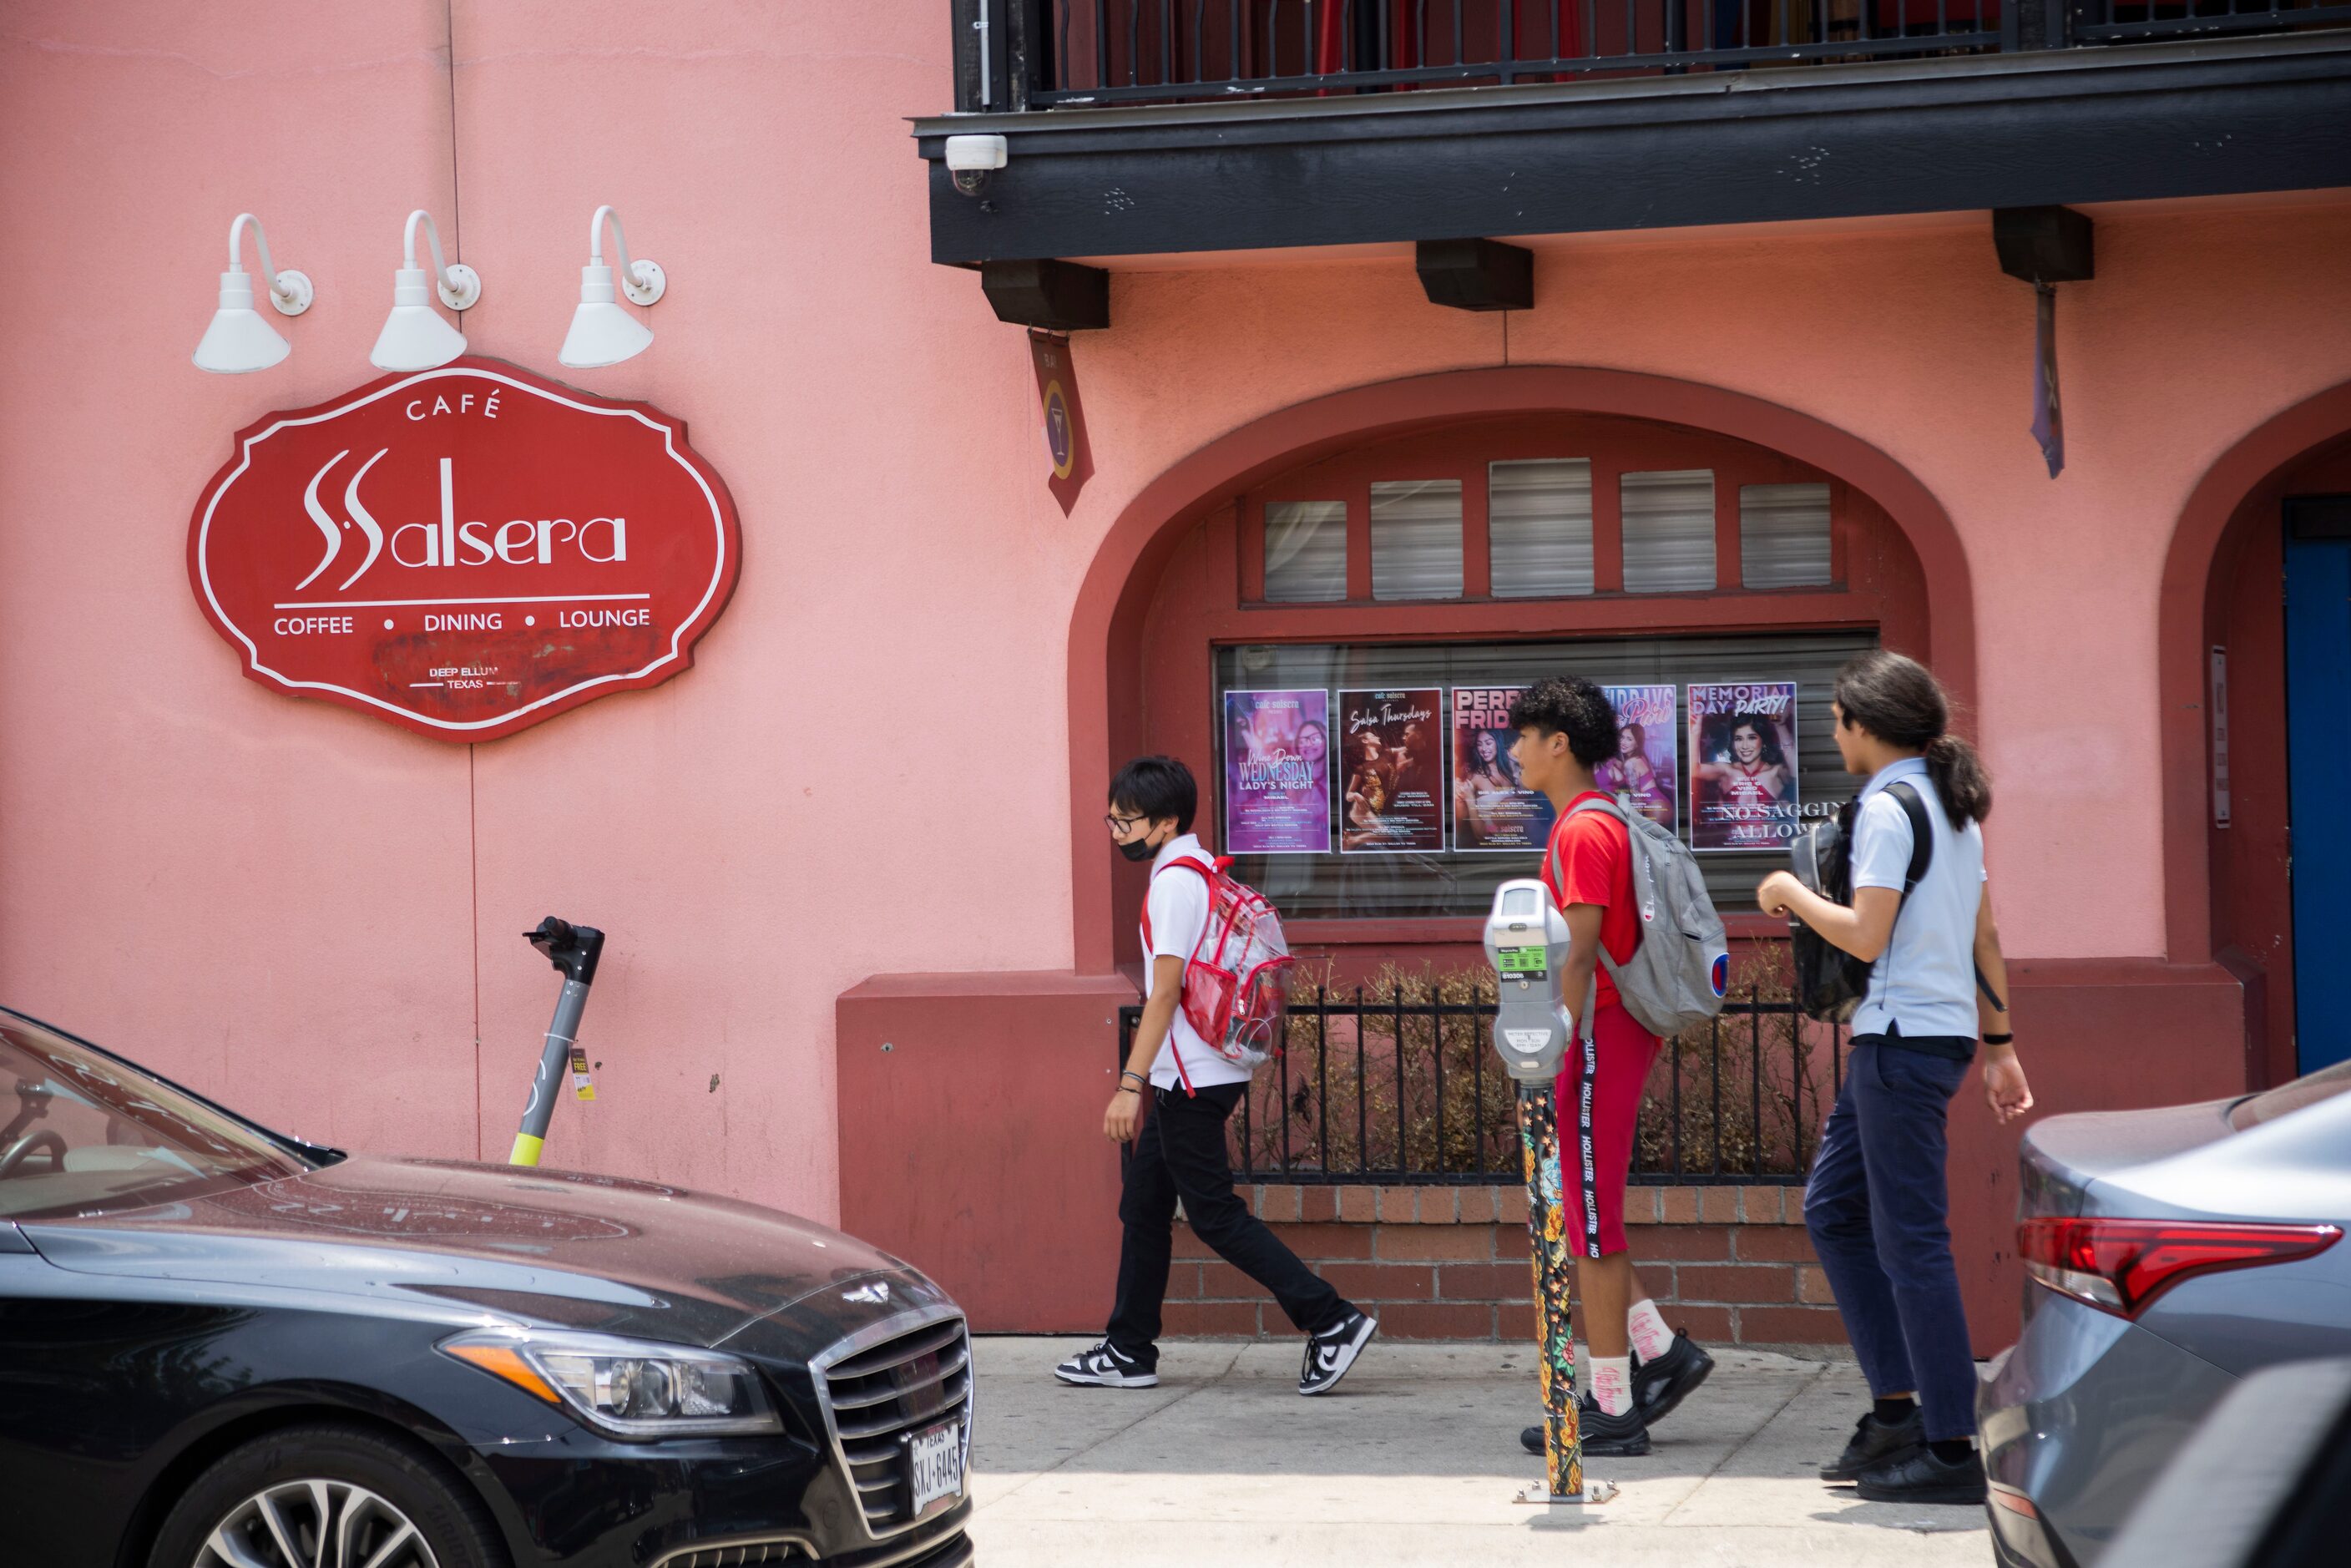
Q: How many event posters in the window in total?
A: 5